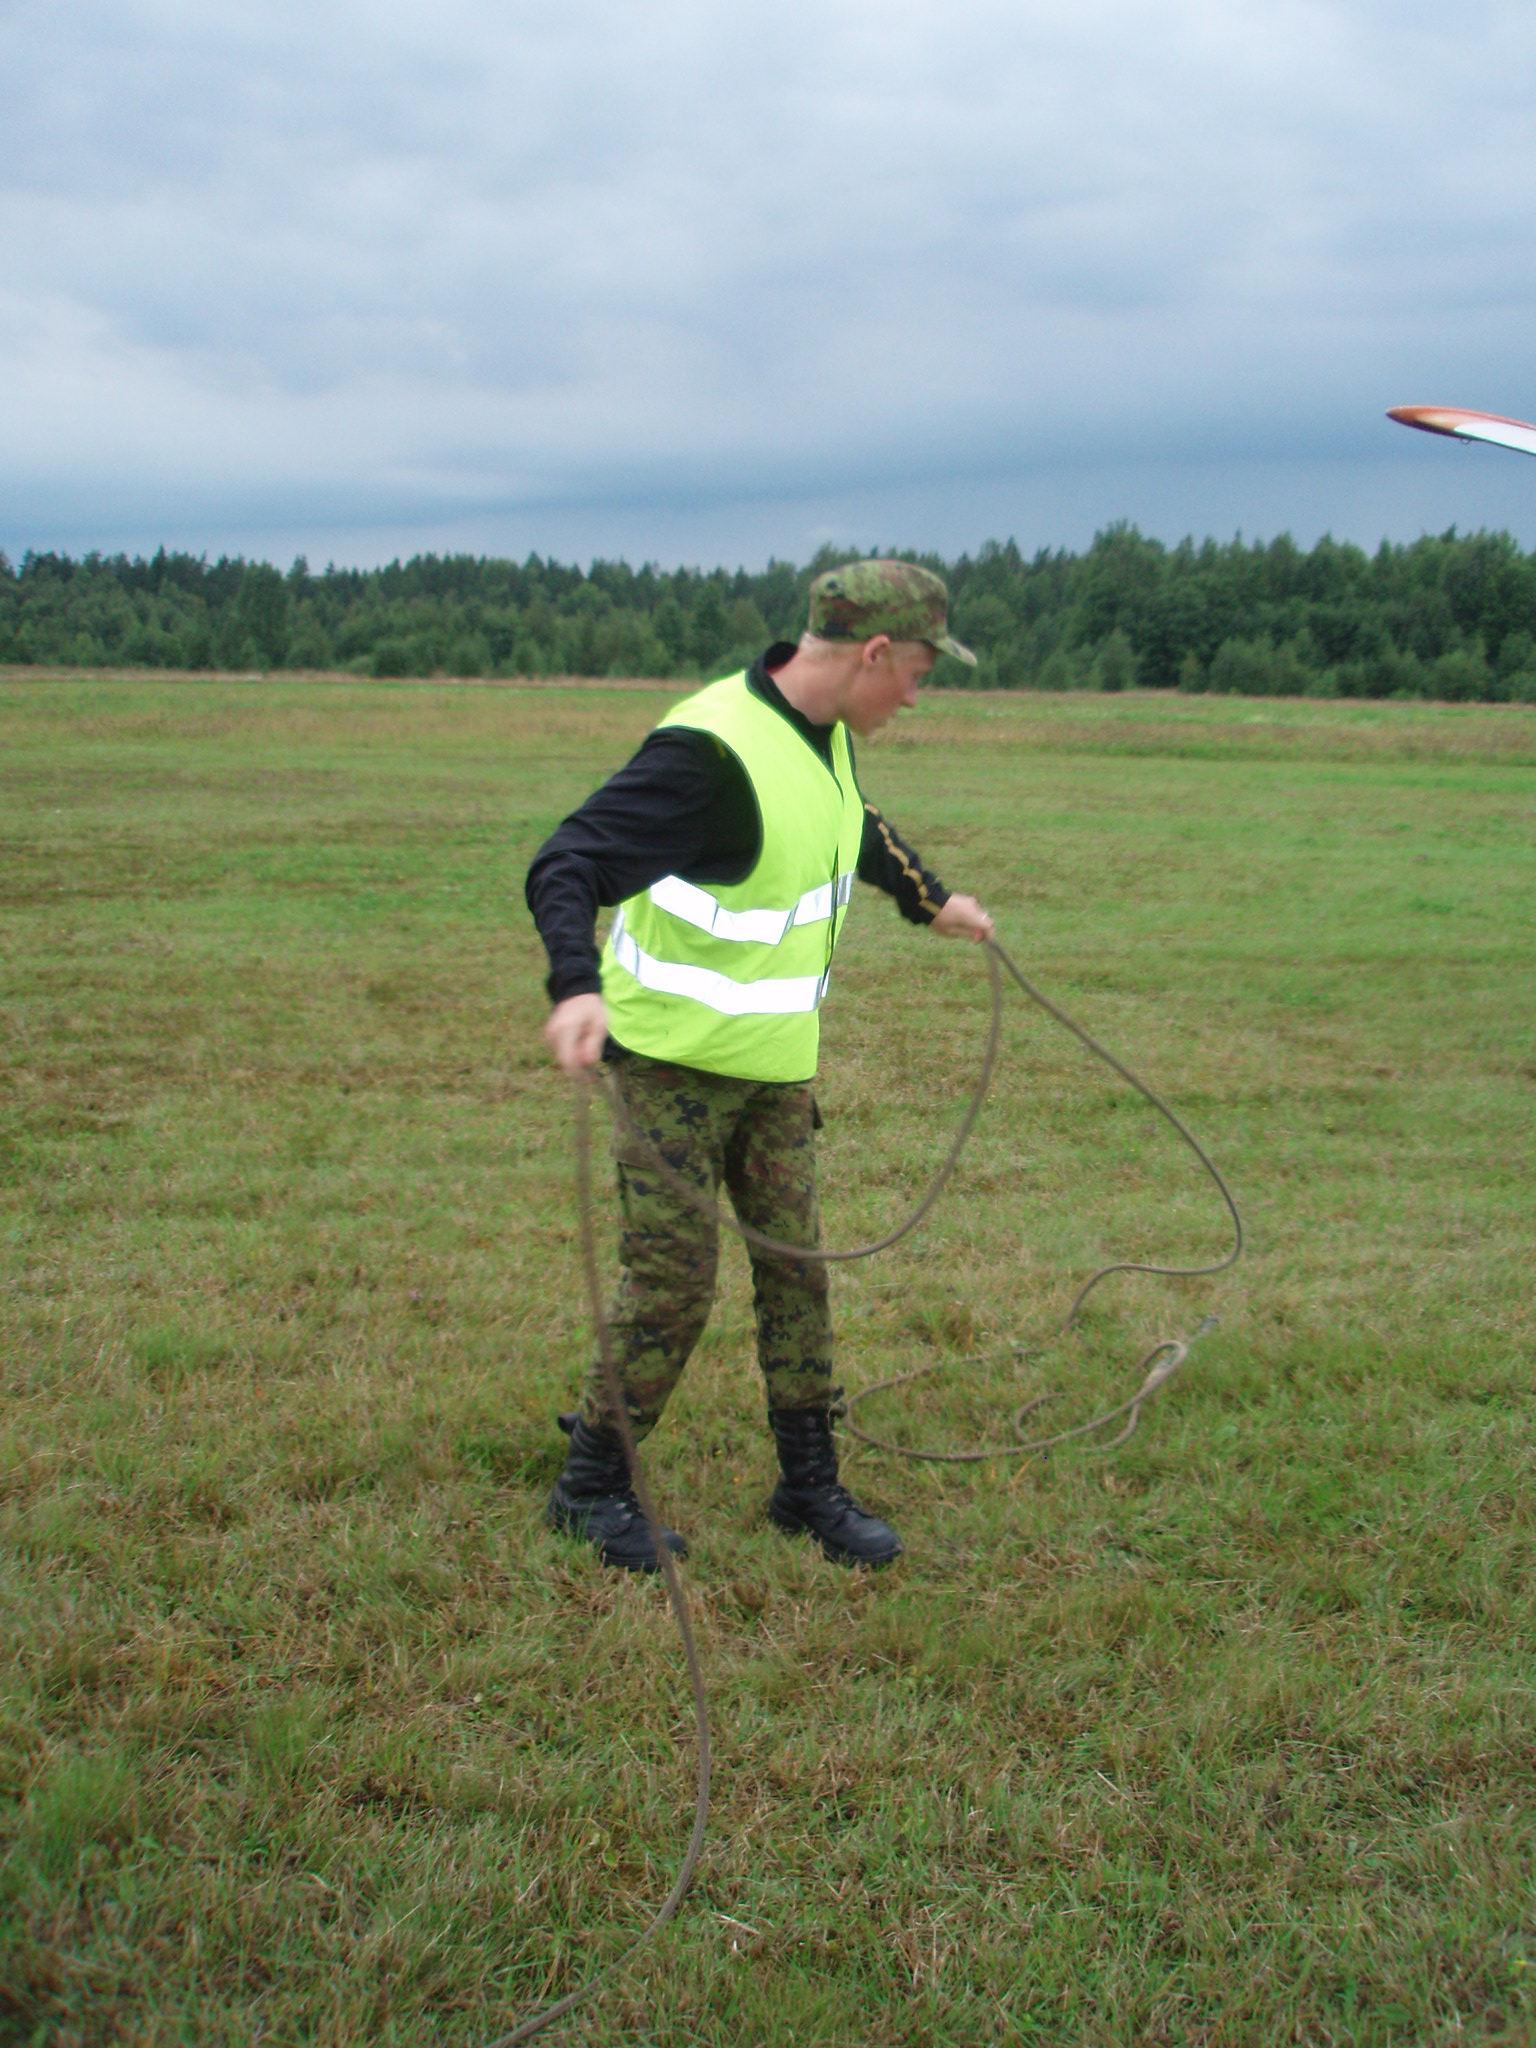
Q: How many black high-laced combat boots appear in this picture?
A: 2